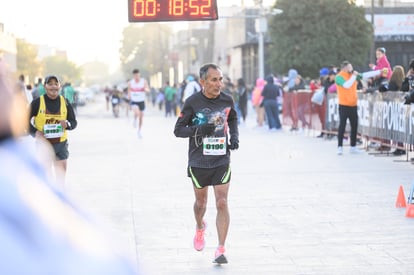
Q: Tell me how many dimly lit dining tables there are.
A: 0